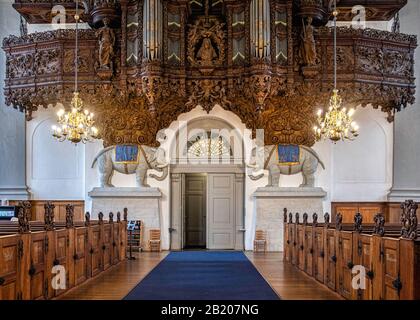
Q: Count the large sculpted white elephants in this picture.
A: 2